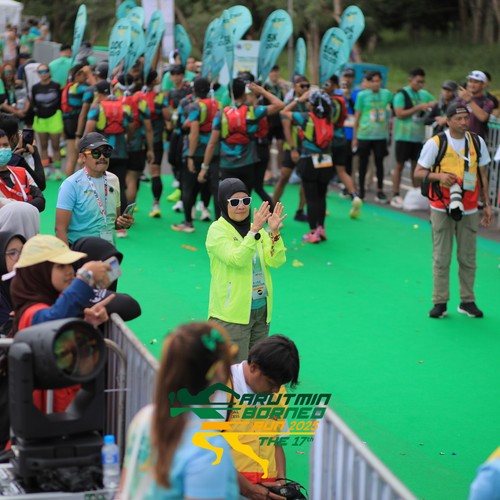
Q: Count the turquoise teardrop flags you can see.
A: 14